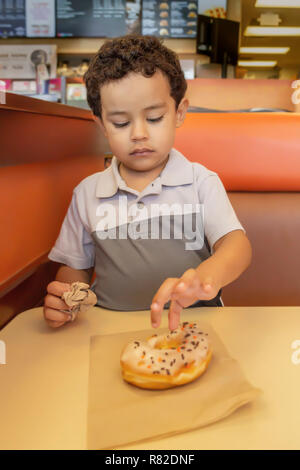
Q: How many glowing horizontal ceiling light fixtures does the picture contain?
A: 4